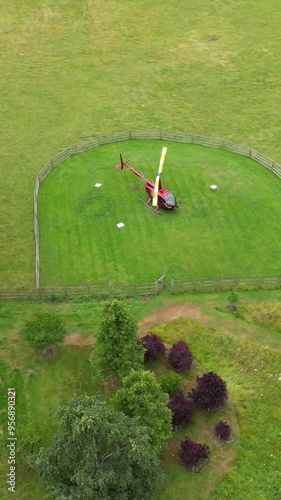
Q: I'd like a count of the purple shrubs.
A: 6